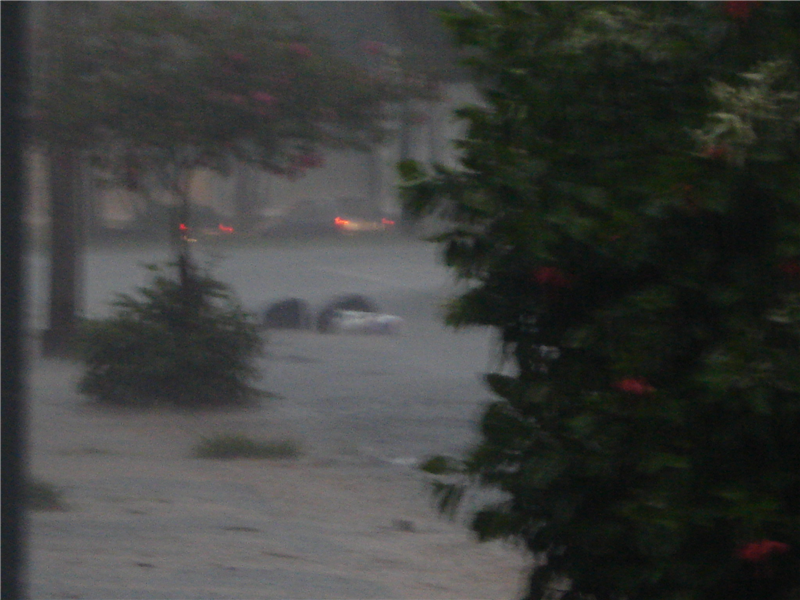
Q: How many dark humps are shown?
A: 2